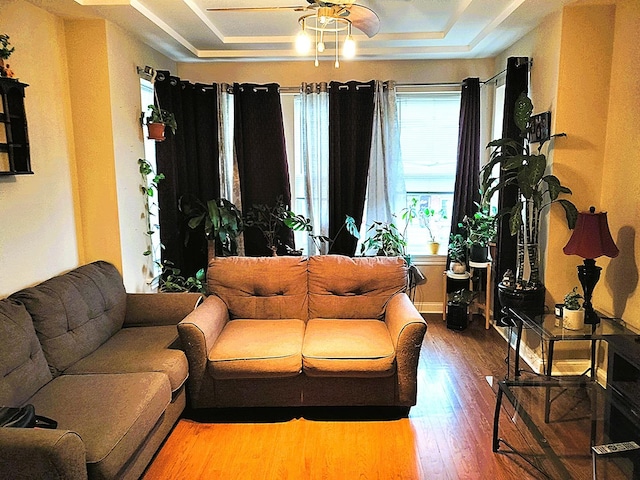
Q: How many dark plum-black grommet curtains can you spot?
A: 5